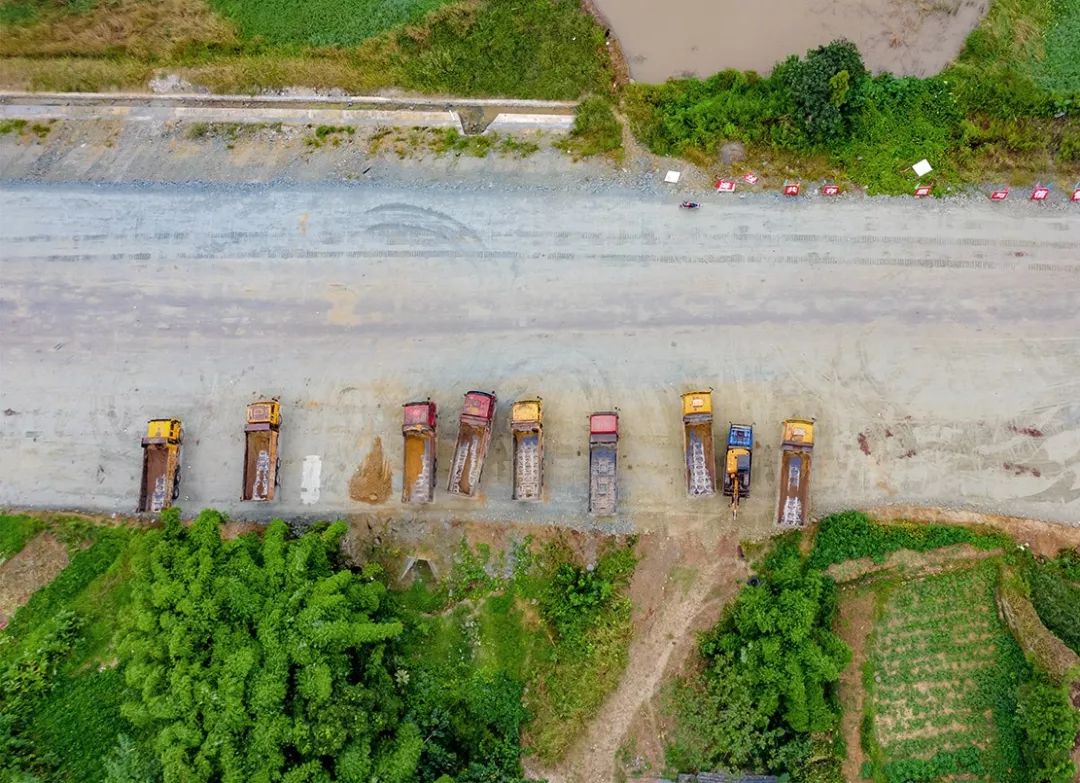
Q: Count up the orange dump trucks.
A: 5